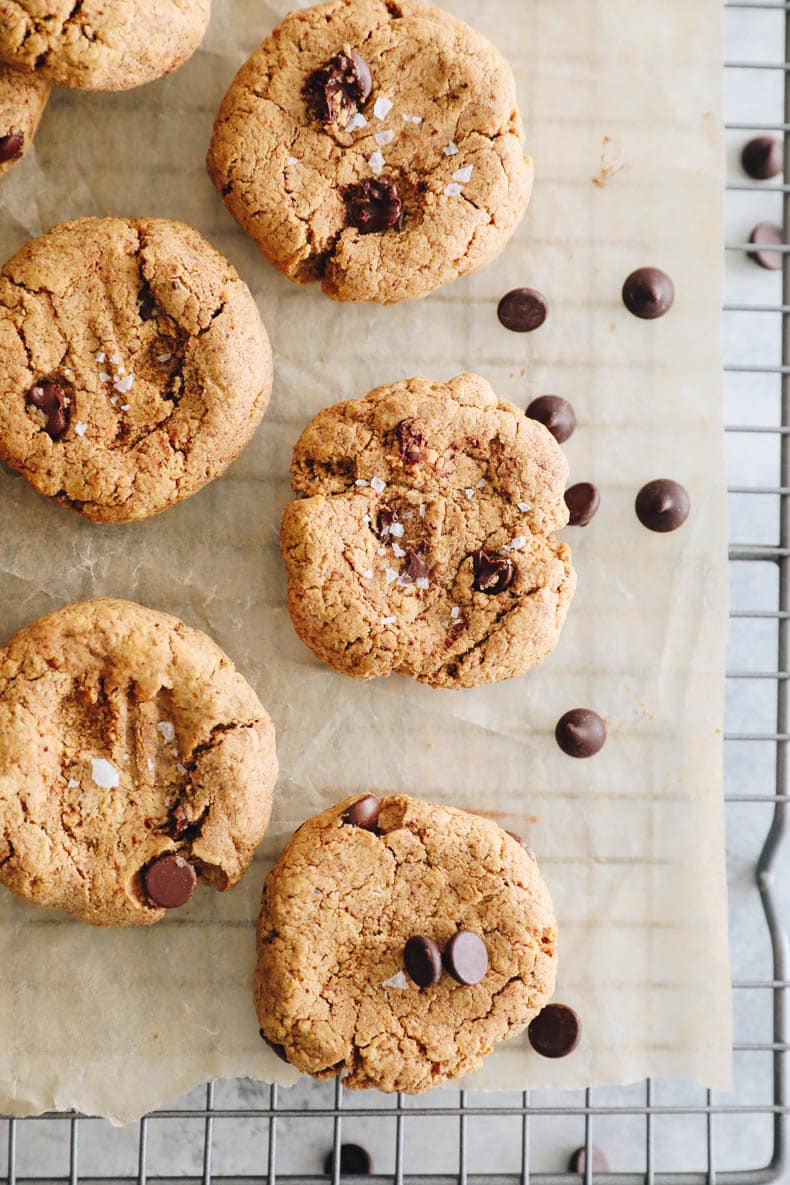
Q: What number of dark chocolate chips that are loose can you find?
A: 11